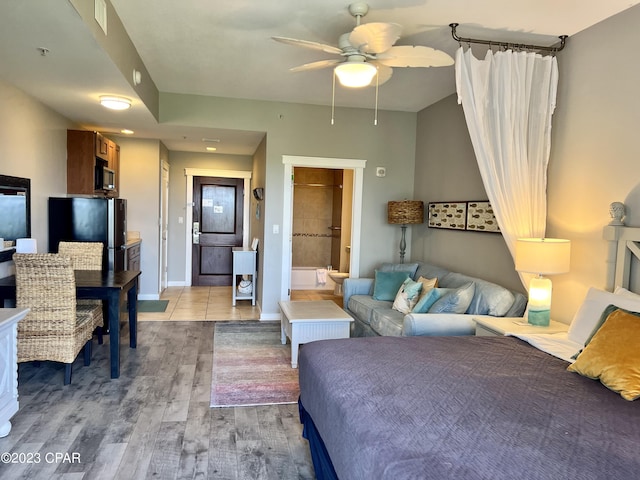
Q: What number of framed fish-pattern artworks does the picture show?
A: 2